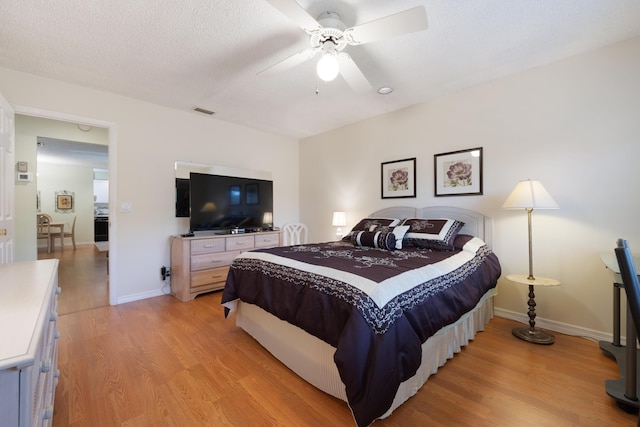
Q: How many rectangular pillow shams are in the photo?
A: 2